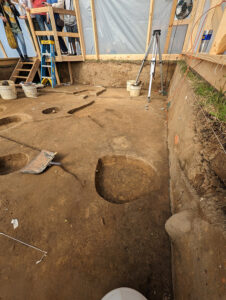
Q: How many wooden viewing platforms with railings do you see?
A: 1